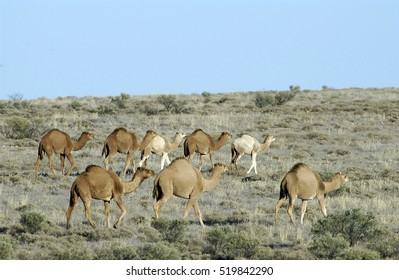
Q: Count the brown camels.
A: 6